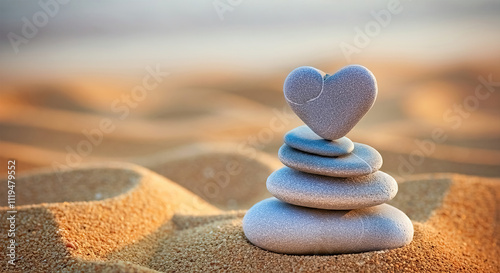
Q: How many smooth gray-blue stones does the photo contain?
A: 5